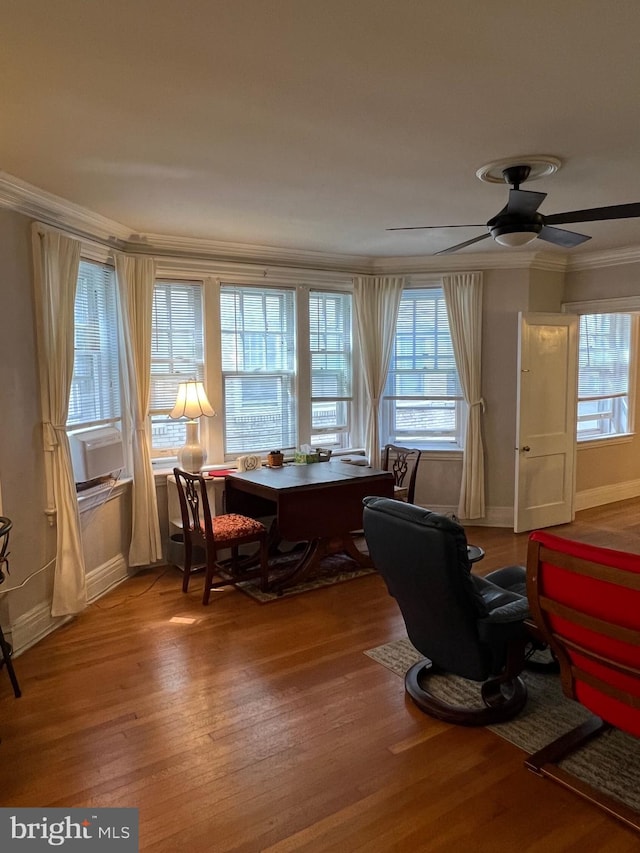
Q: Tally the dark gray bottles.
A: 0